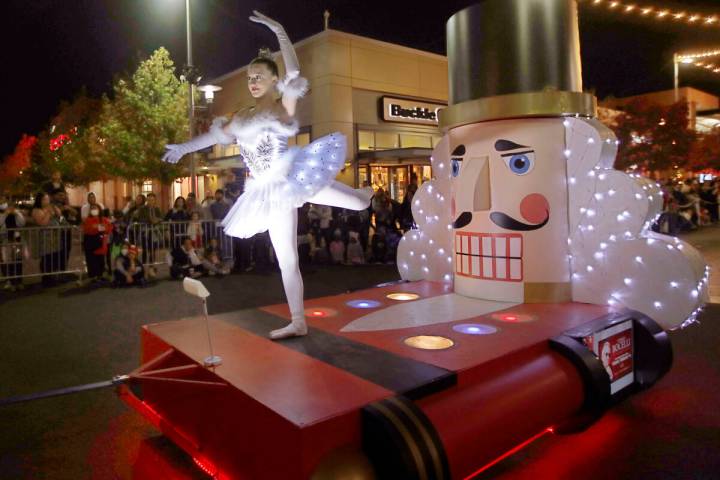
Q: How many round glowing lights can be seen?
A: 6